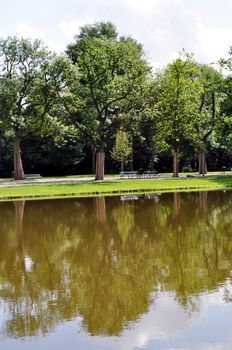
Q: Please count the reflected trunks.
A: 4